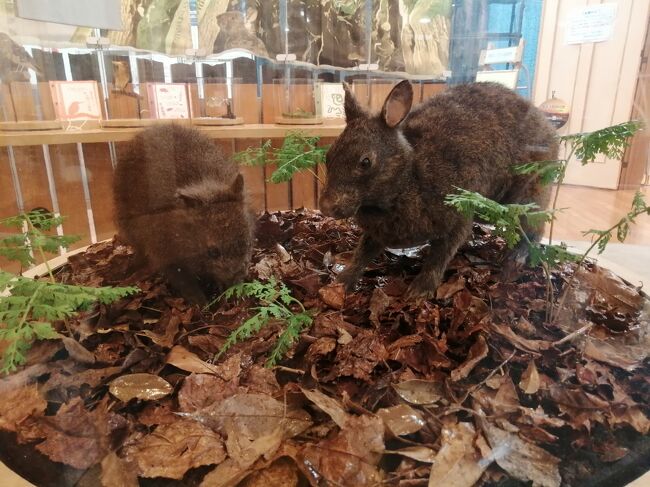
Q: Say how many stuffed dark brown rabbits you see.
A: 2